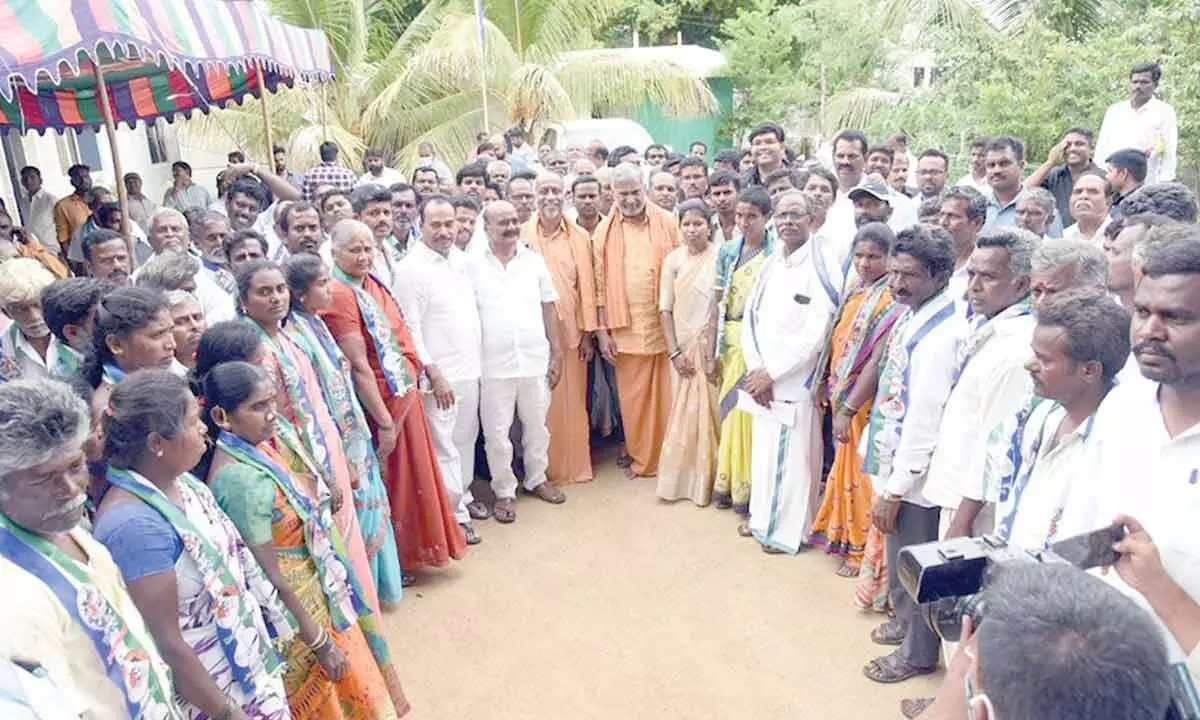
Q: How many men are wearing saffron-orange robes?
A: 2